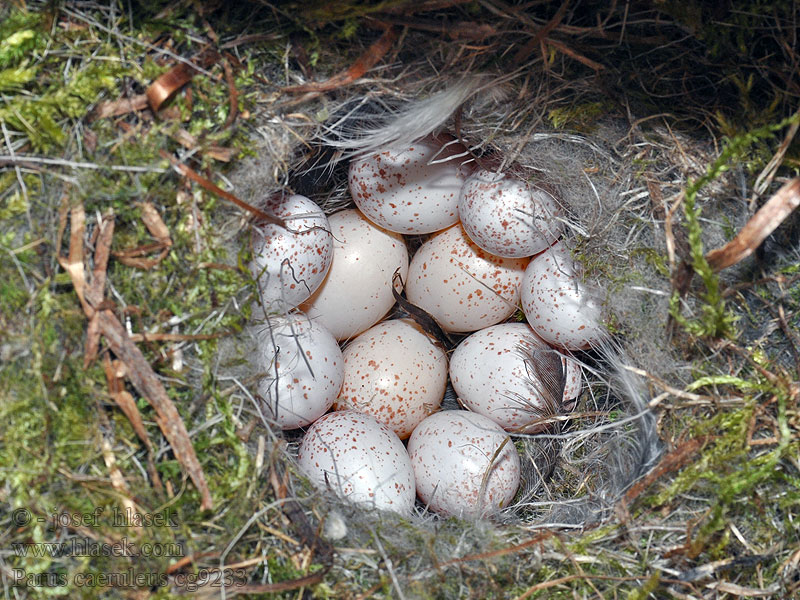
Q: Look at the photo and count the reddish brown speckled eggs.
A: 11